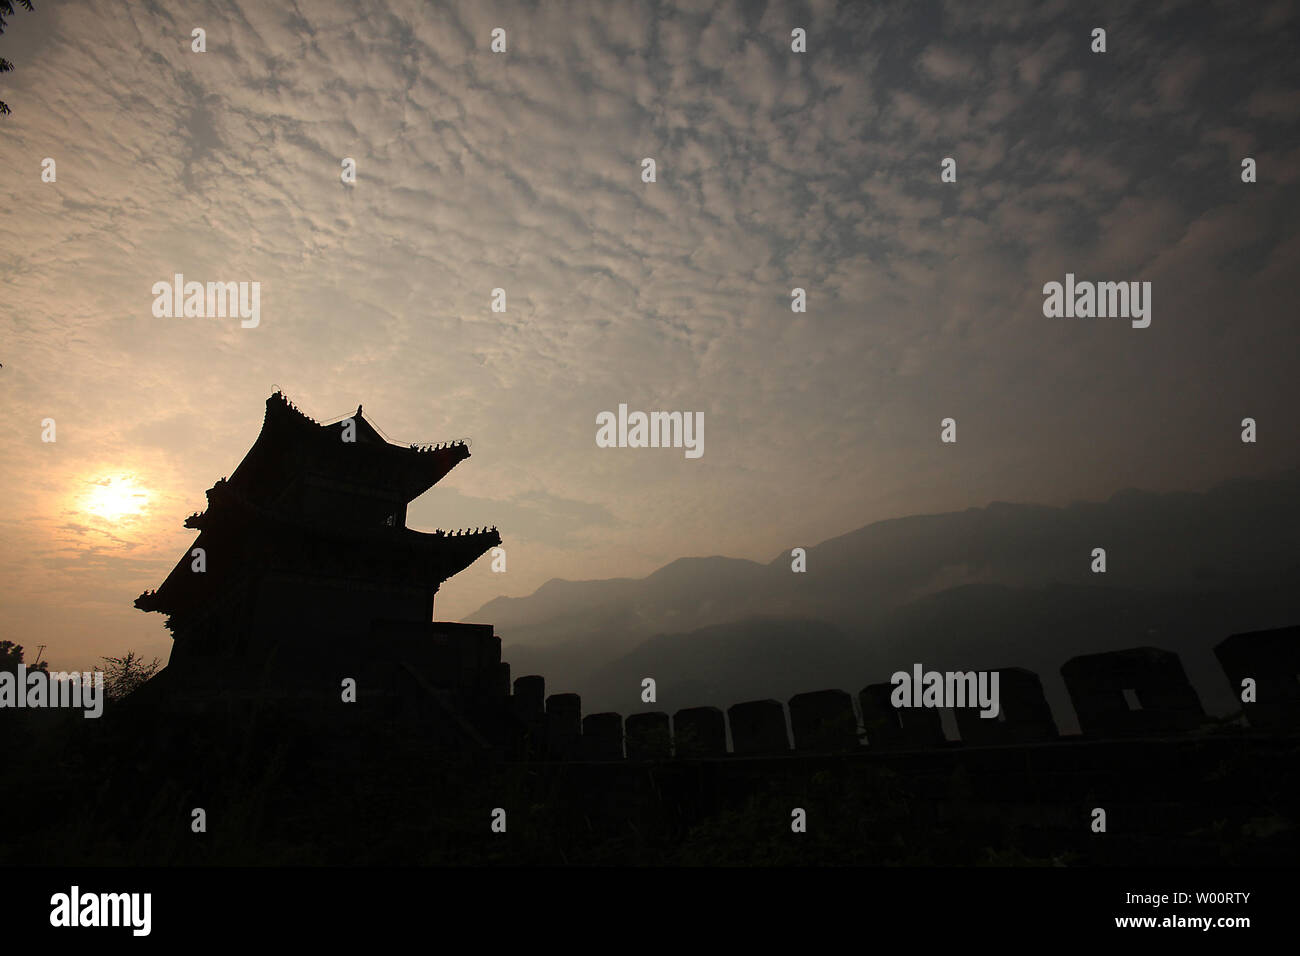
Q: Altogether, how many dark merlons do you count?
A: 11